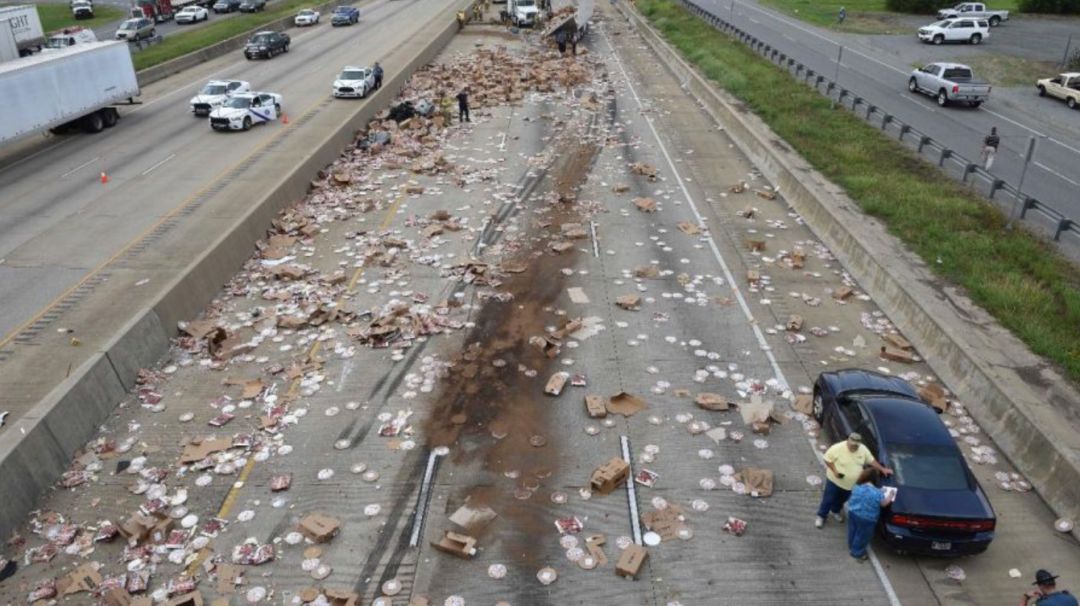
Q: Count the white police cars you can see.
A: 3